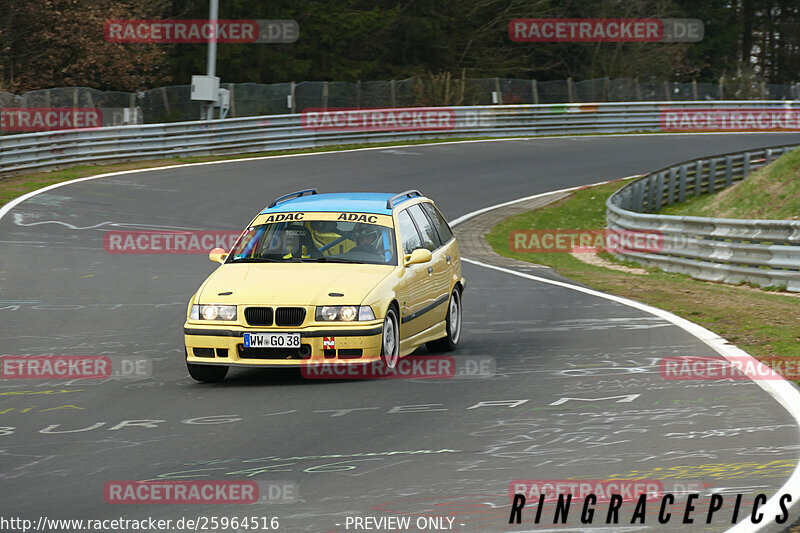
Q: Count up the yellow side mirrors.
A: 2